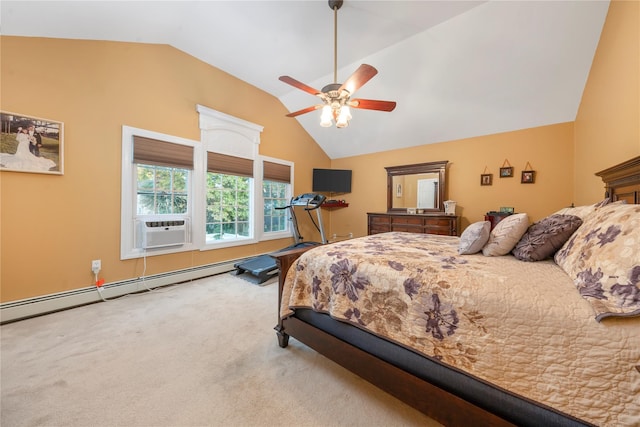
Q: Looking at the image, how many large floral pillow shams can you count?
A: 2